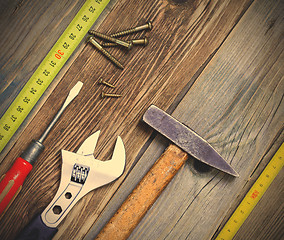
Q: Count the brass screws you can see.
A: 6